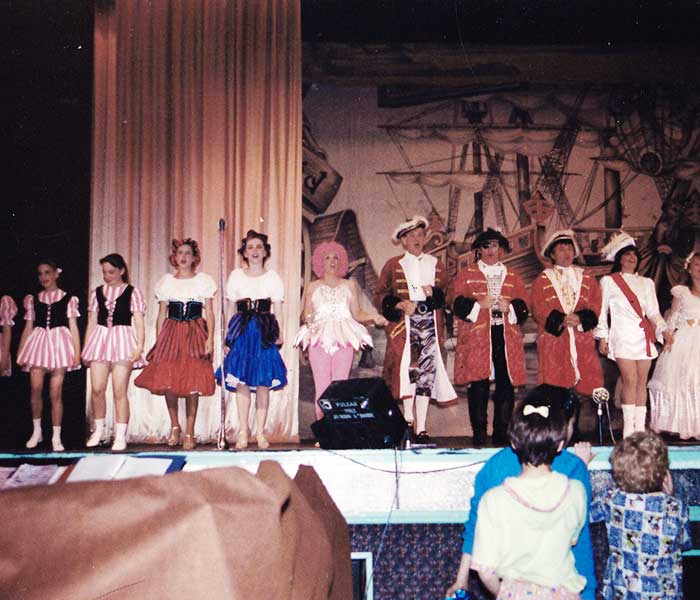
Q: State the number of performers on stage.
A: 11